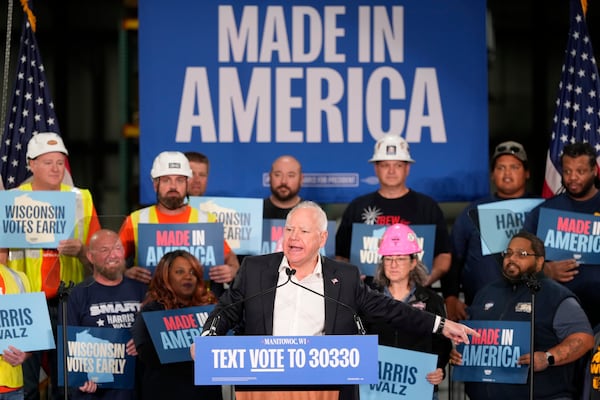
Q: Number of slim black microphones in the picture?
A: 2